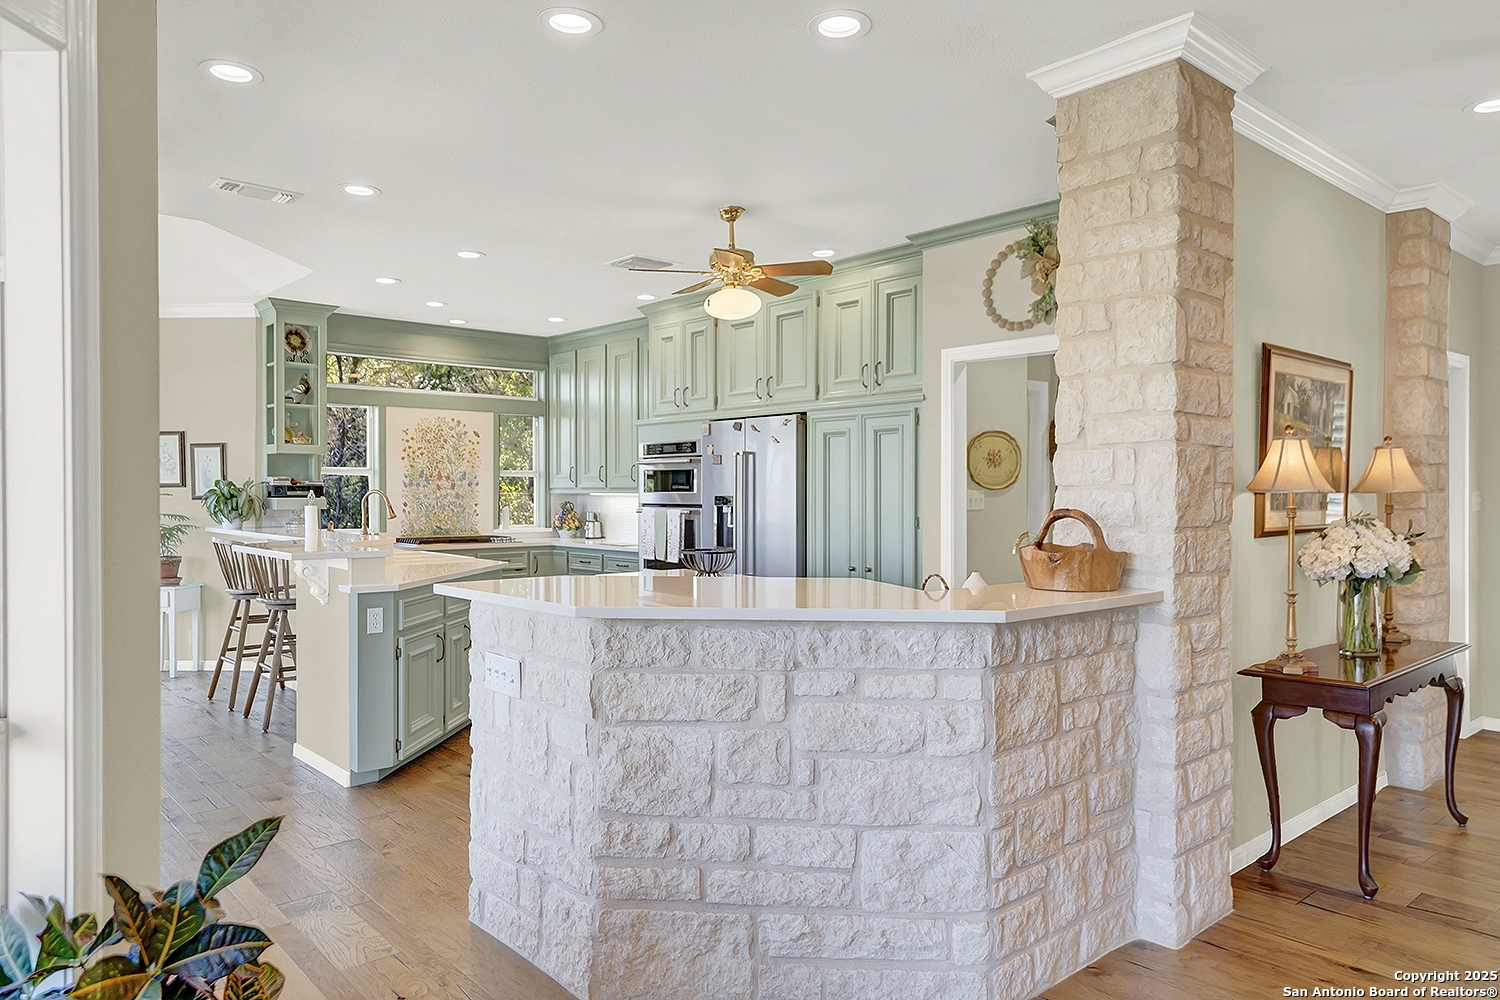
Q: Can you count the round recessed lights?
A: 12